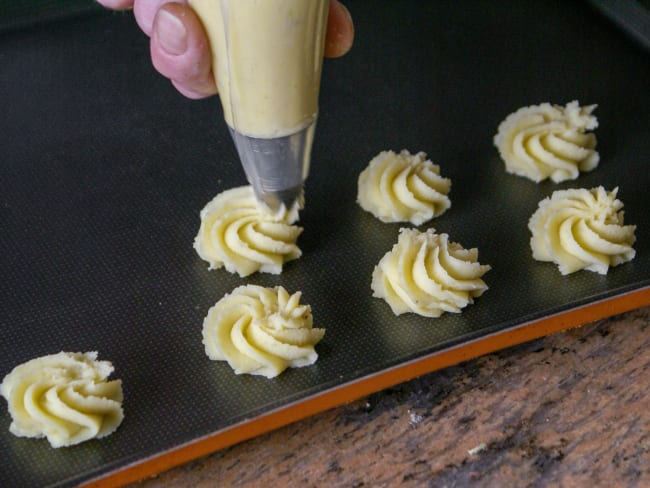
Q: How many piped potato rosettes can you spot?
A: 7